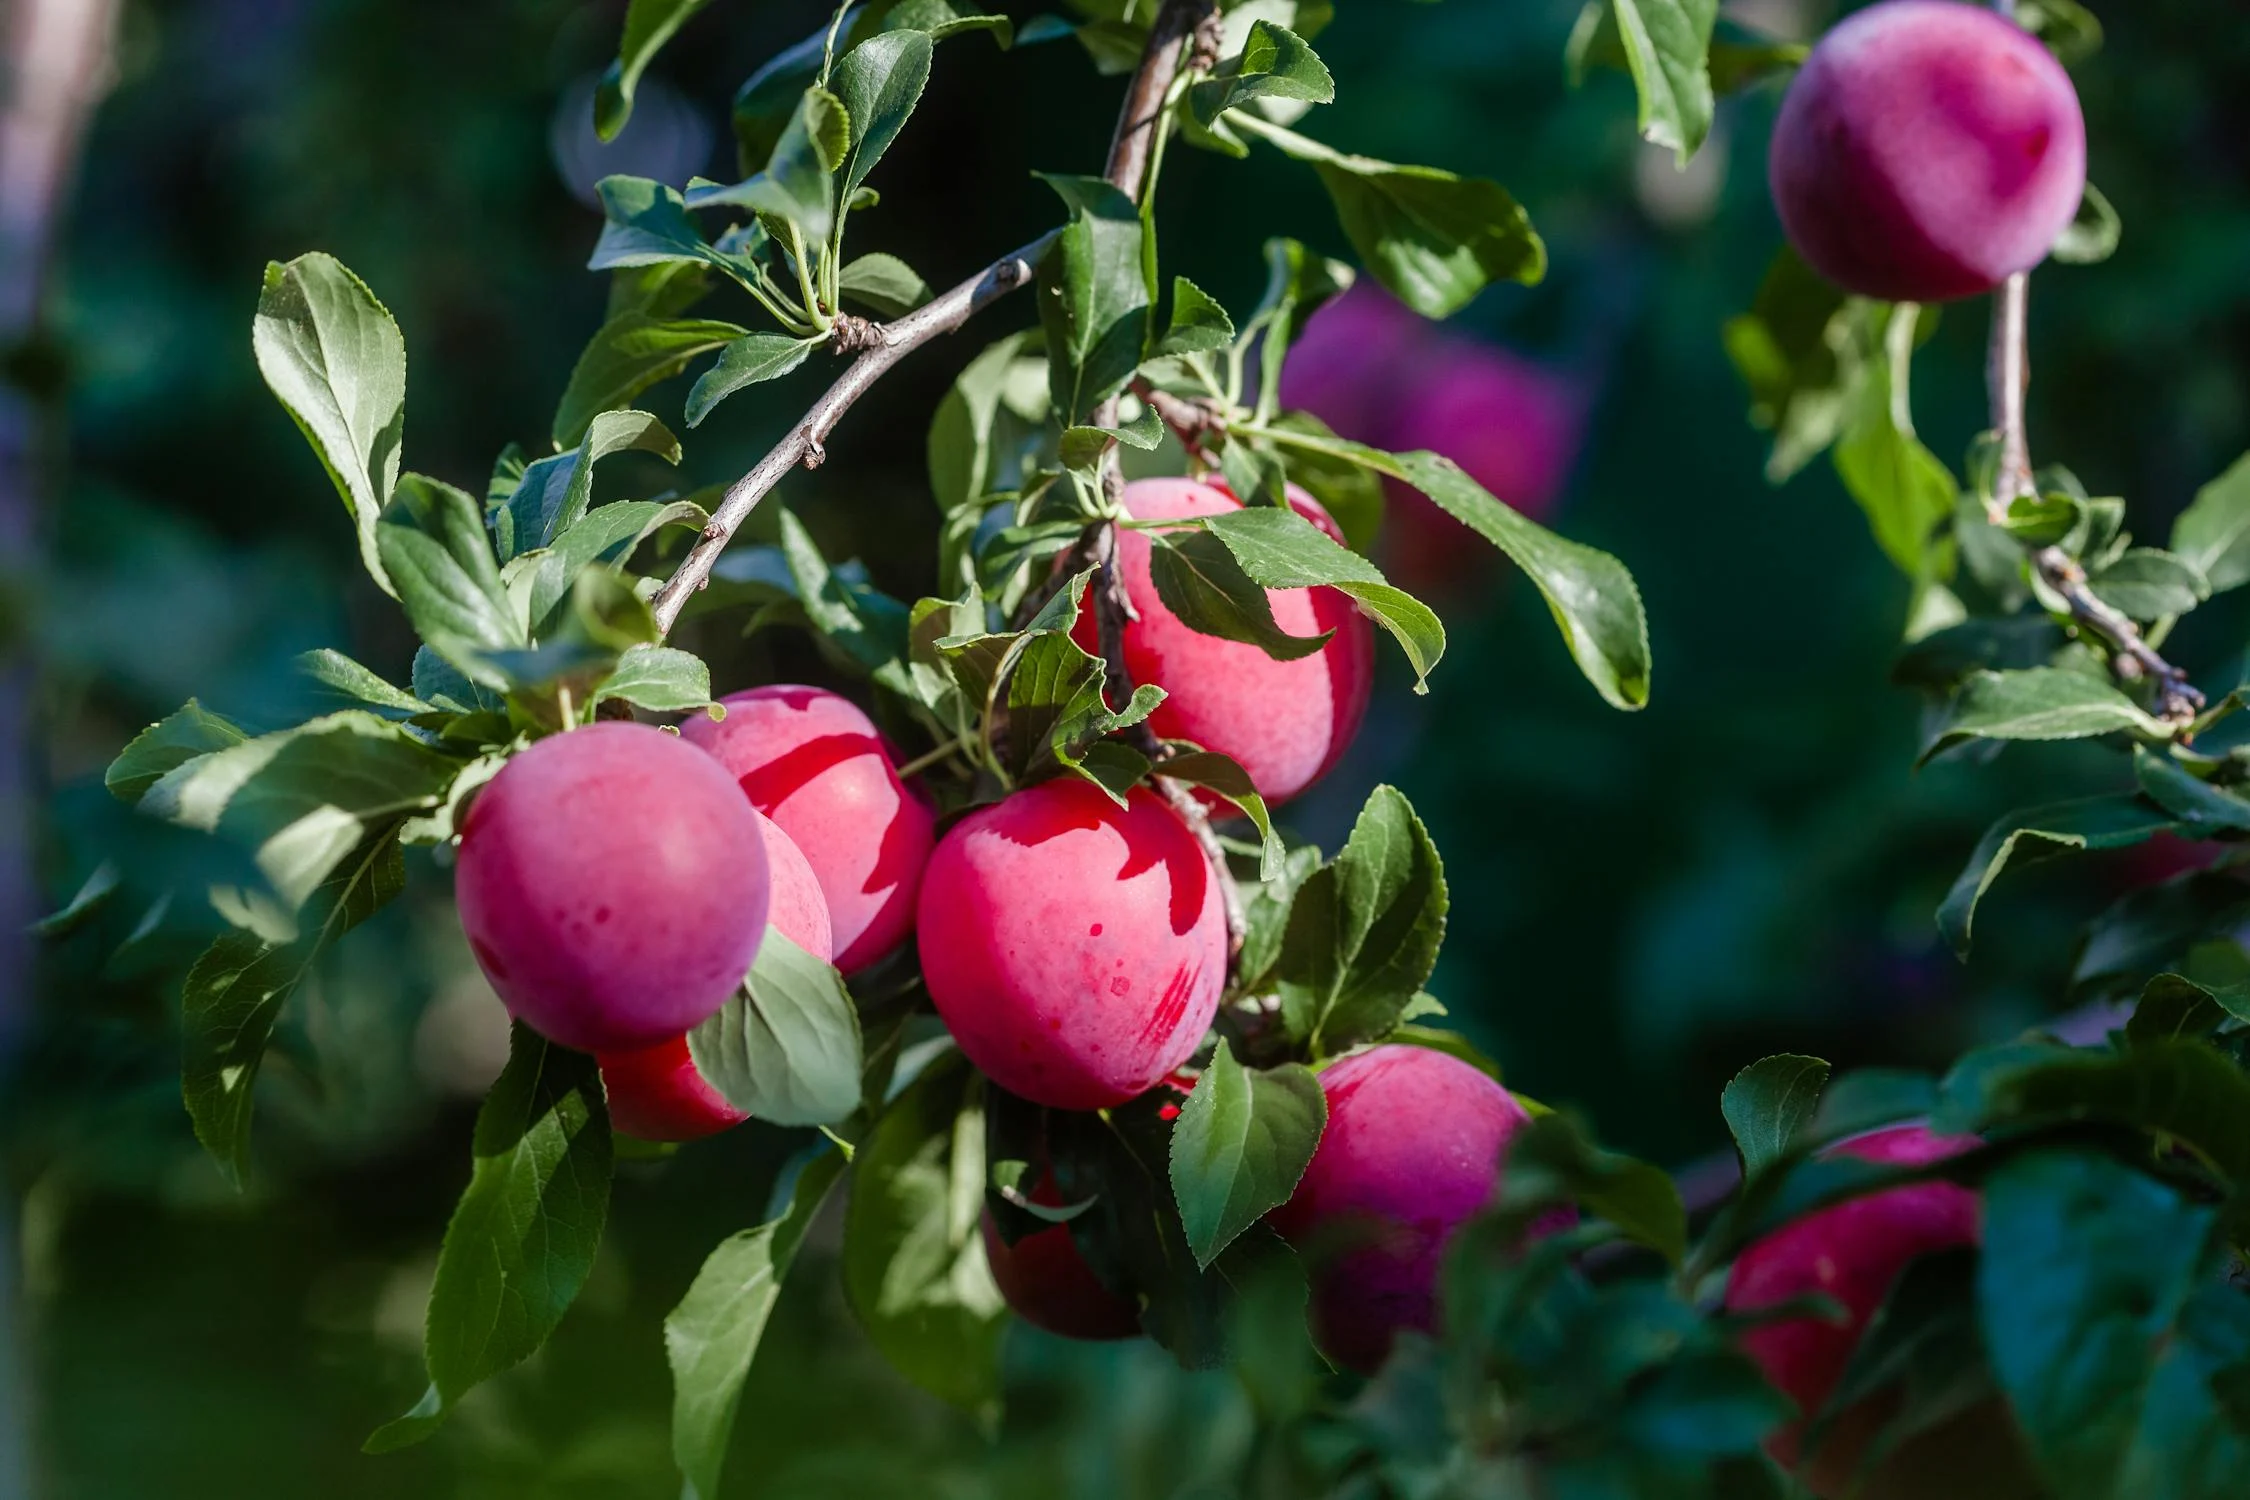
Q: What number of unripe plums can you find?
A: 0